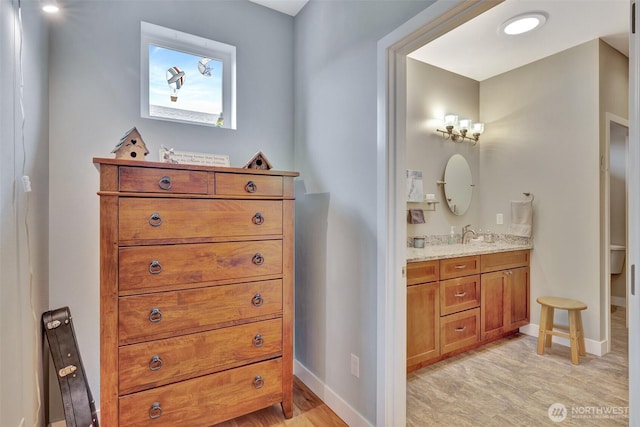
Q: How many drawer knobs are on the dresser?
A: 12